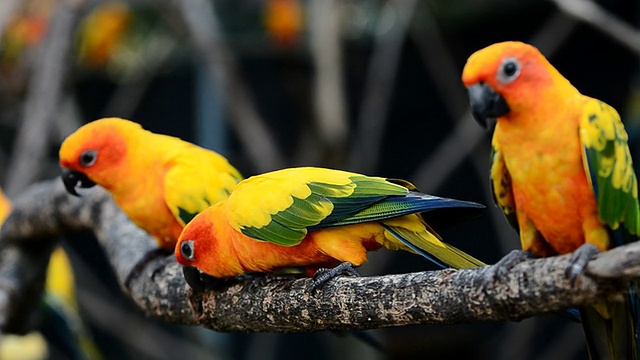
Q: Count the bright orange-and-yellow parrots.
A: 3